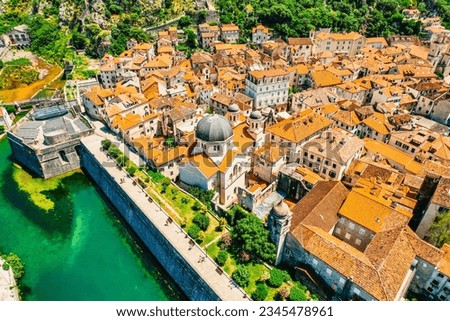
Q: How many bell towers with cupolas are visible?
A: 3